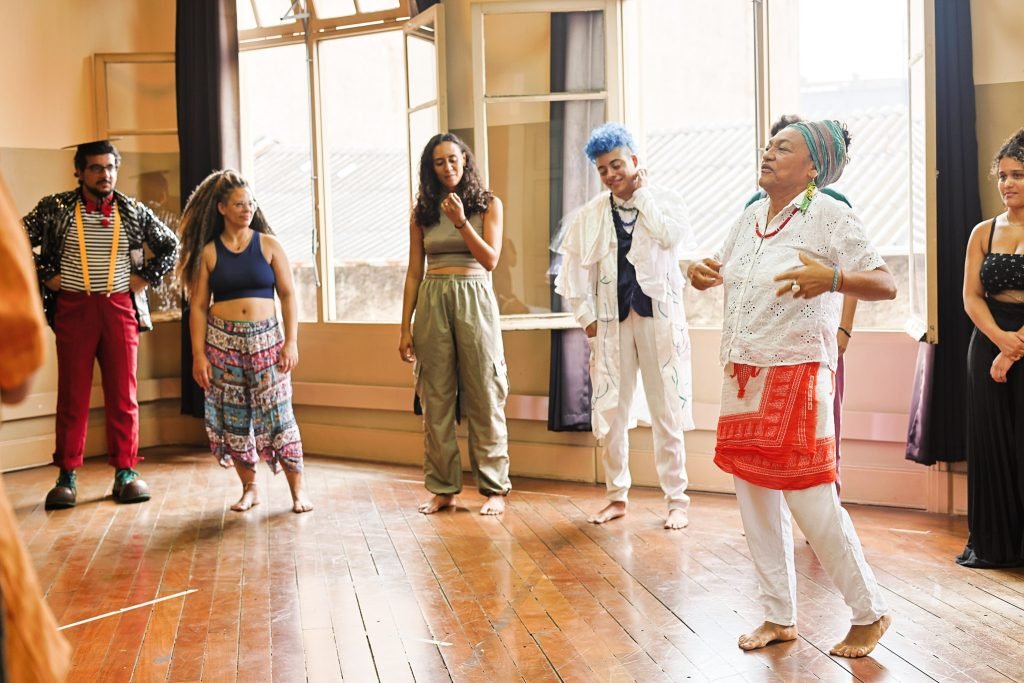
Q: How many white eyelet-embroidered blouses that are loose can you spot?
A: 1